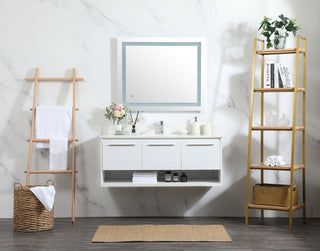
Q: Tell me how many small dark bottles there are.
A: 3